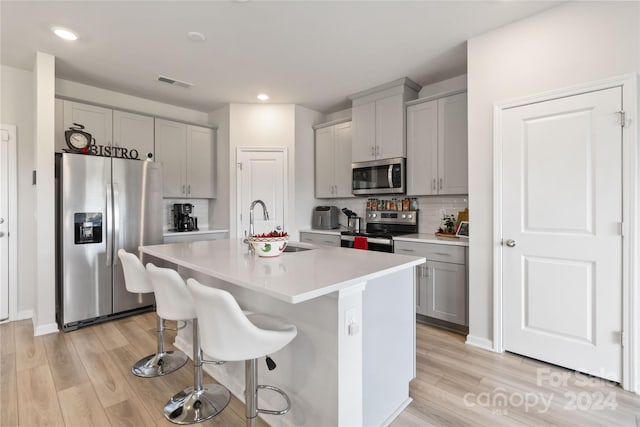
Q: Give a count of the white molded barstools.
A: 3